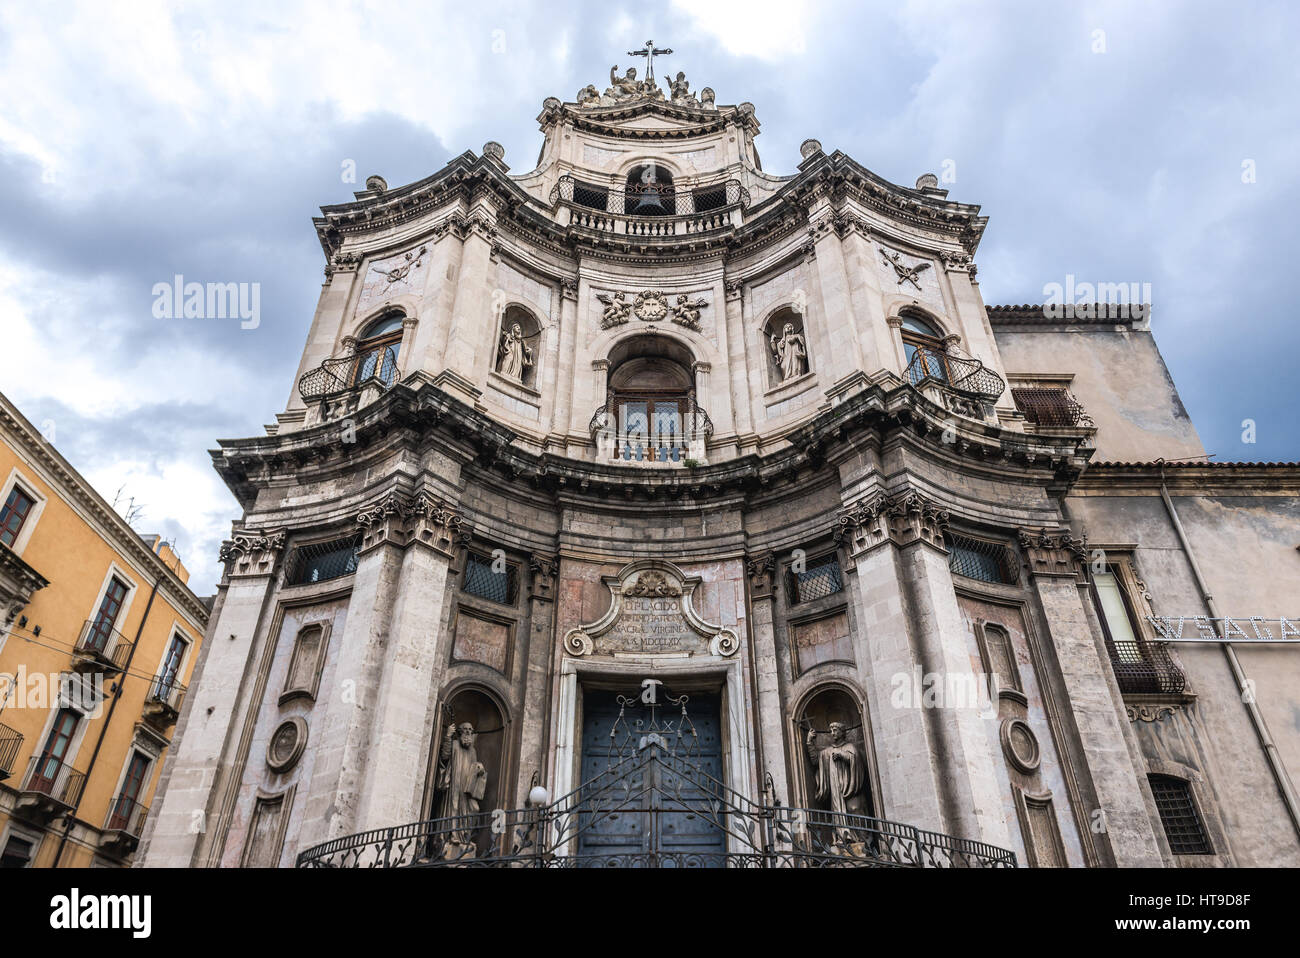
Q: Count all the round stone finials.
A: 6